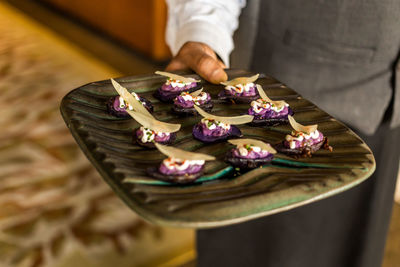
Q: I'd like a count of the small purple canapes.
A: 10